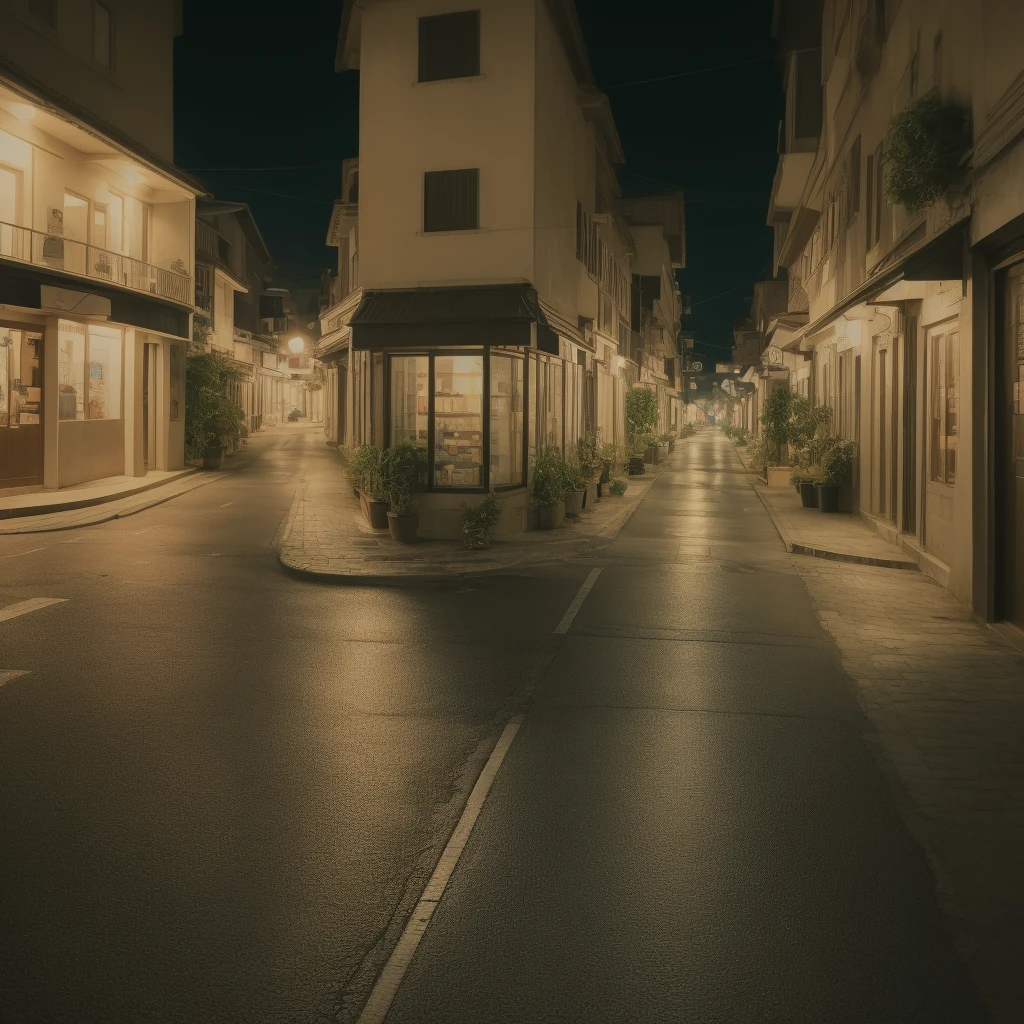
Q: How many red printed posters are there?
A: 0